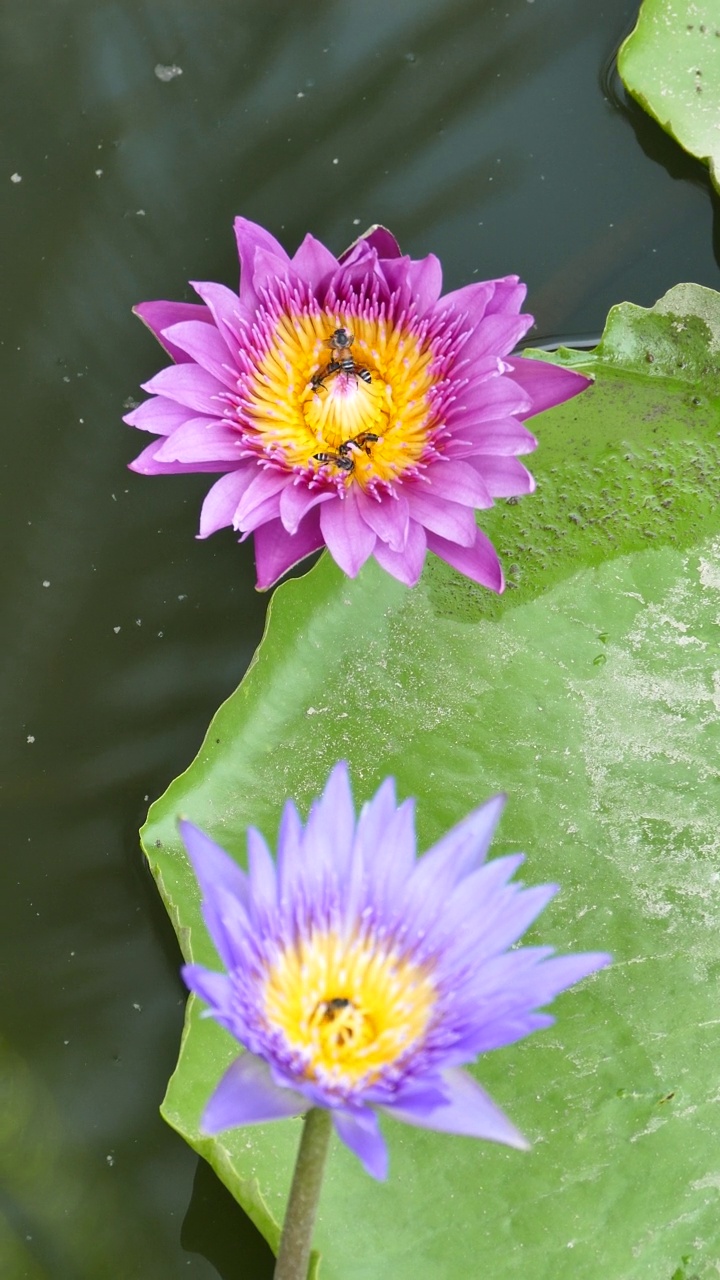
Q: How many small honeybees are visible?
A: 6